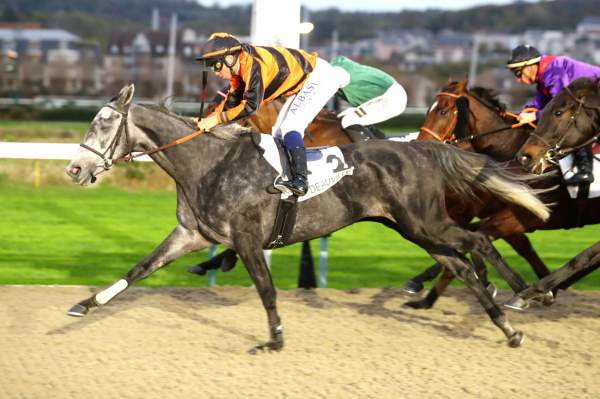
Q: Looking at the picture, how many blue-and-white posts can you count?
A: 2